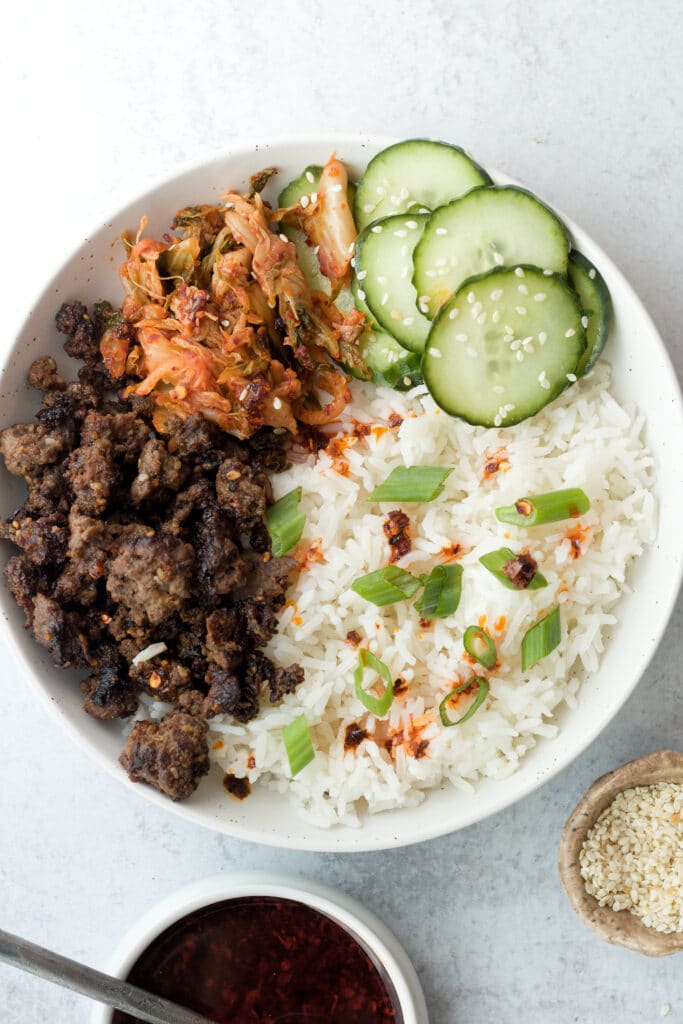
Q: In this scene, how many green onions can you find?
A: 11